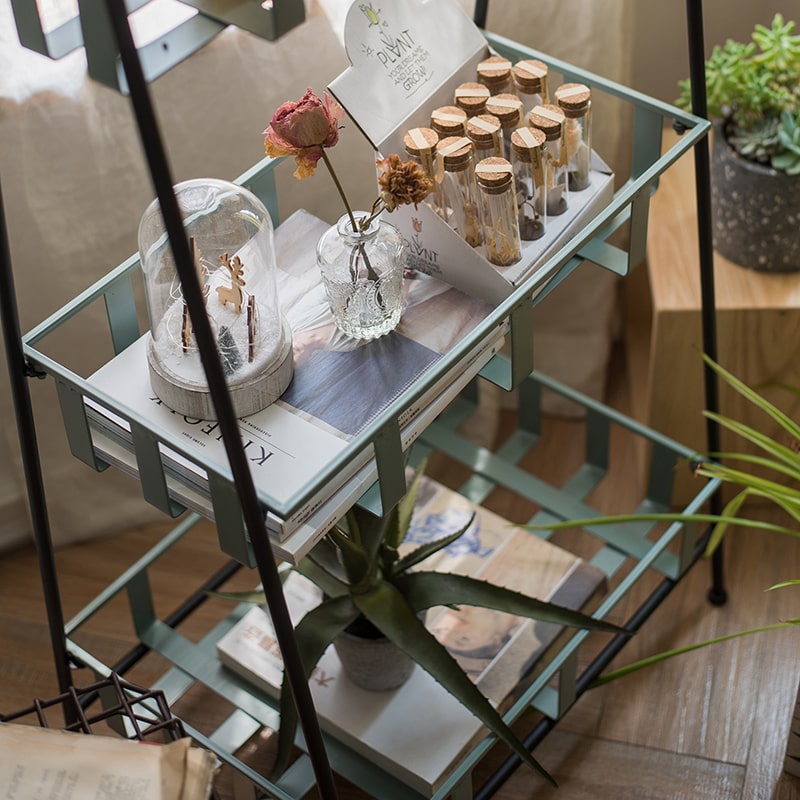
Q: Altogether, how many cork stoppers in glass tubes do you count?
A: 12